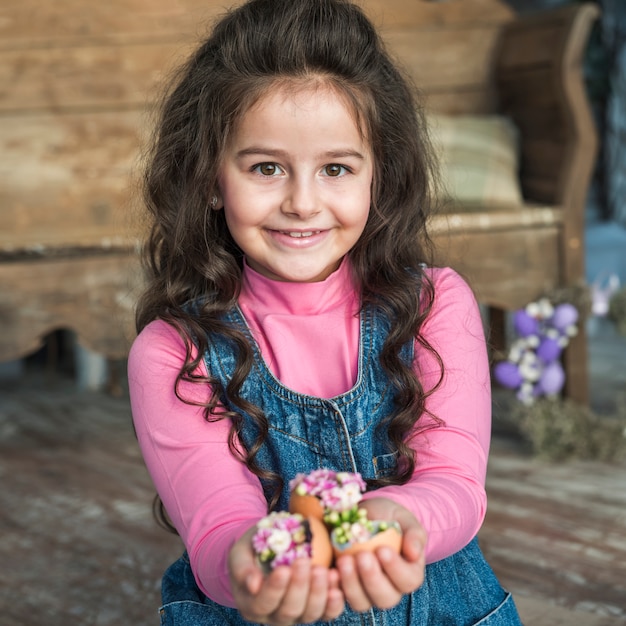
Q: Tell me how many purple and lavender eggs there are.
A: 5